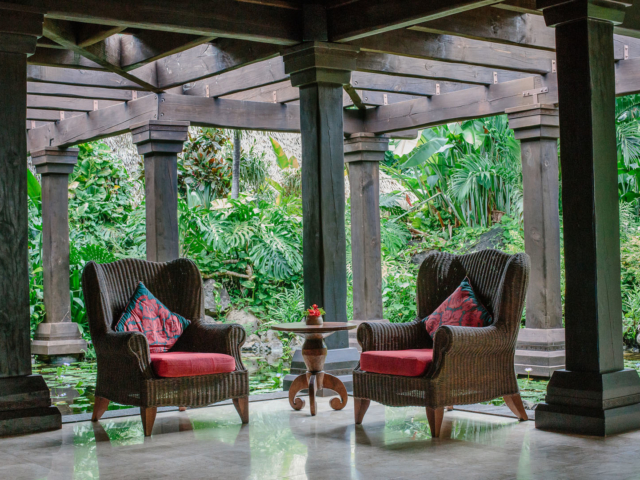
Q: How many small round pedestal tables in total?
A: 1